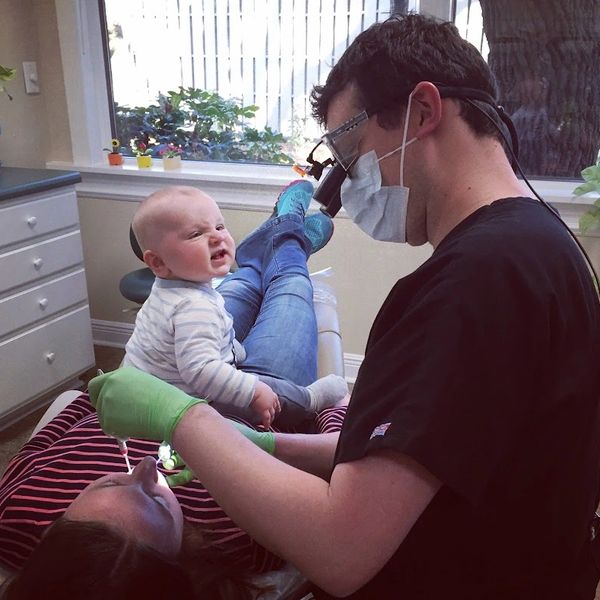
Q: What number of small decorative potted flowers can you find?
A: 3